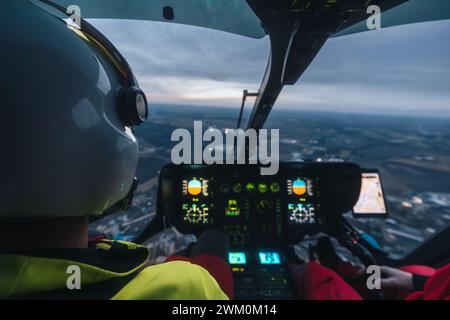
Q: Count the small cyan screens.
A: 2